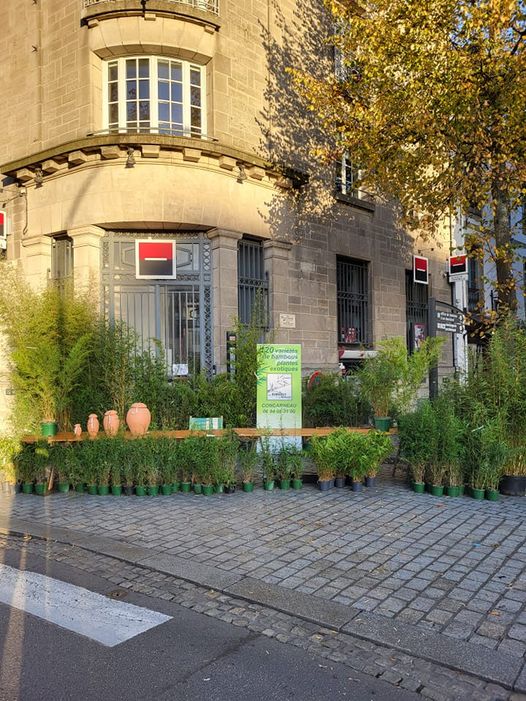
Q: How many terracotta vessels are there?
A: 4